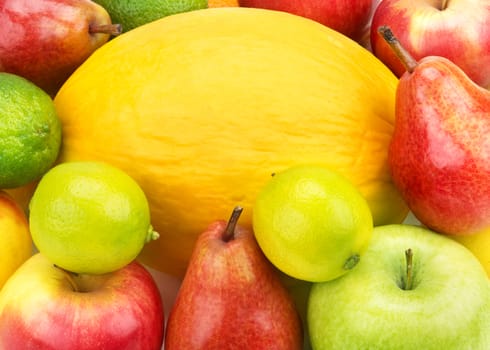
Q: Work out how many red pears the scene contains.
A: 3